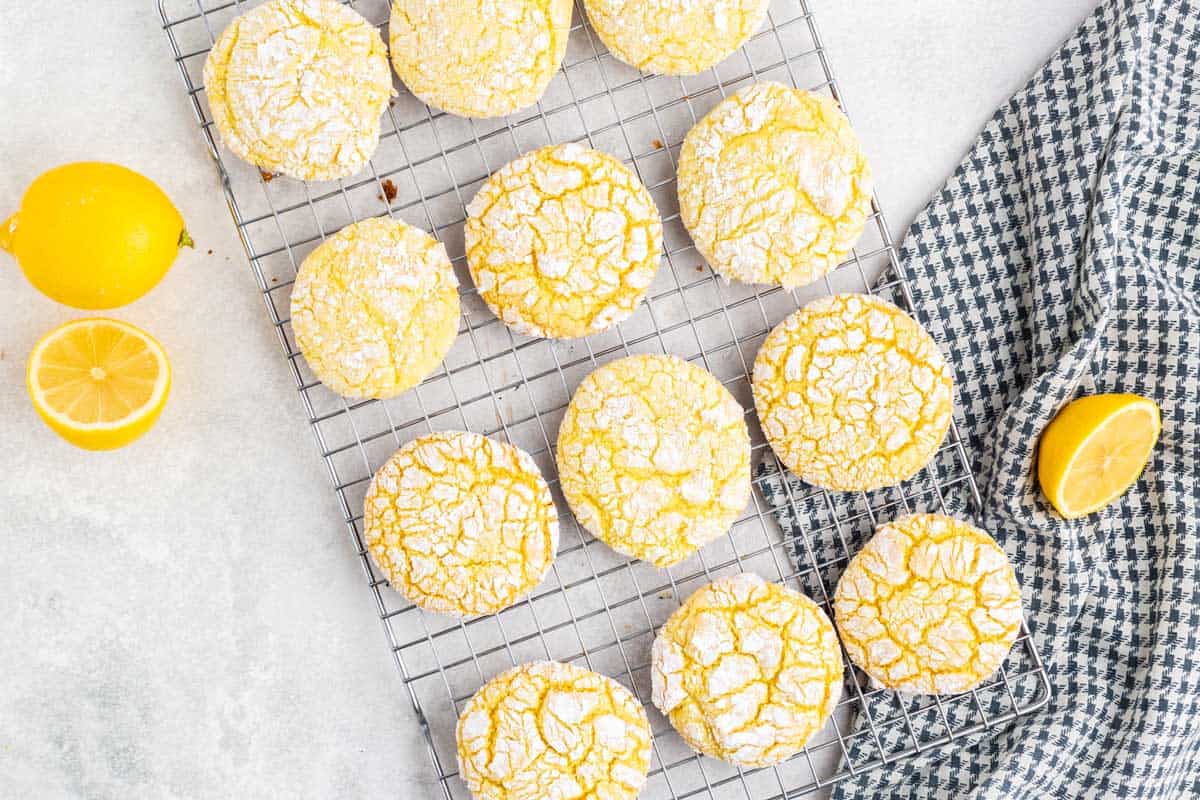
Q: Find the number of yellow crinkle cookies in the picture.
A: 12